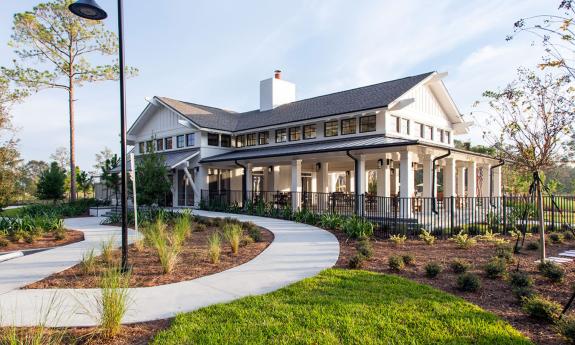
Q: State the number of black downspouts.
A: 4